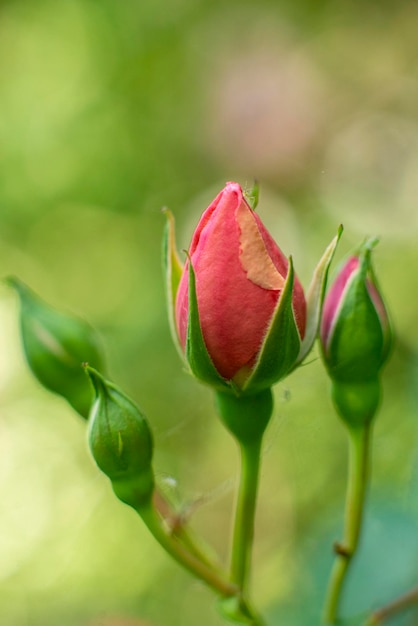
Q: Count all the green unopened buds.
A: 2